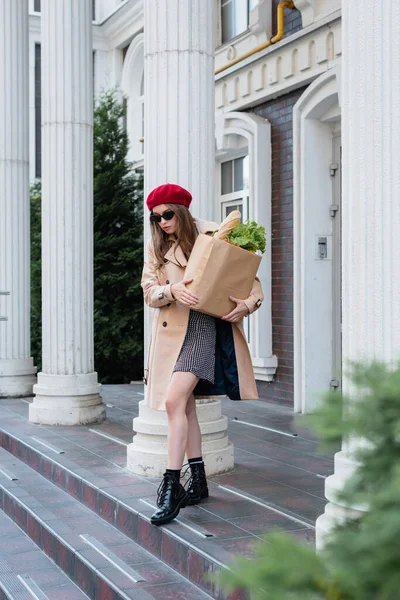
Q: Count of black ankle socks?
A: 2